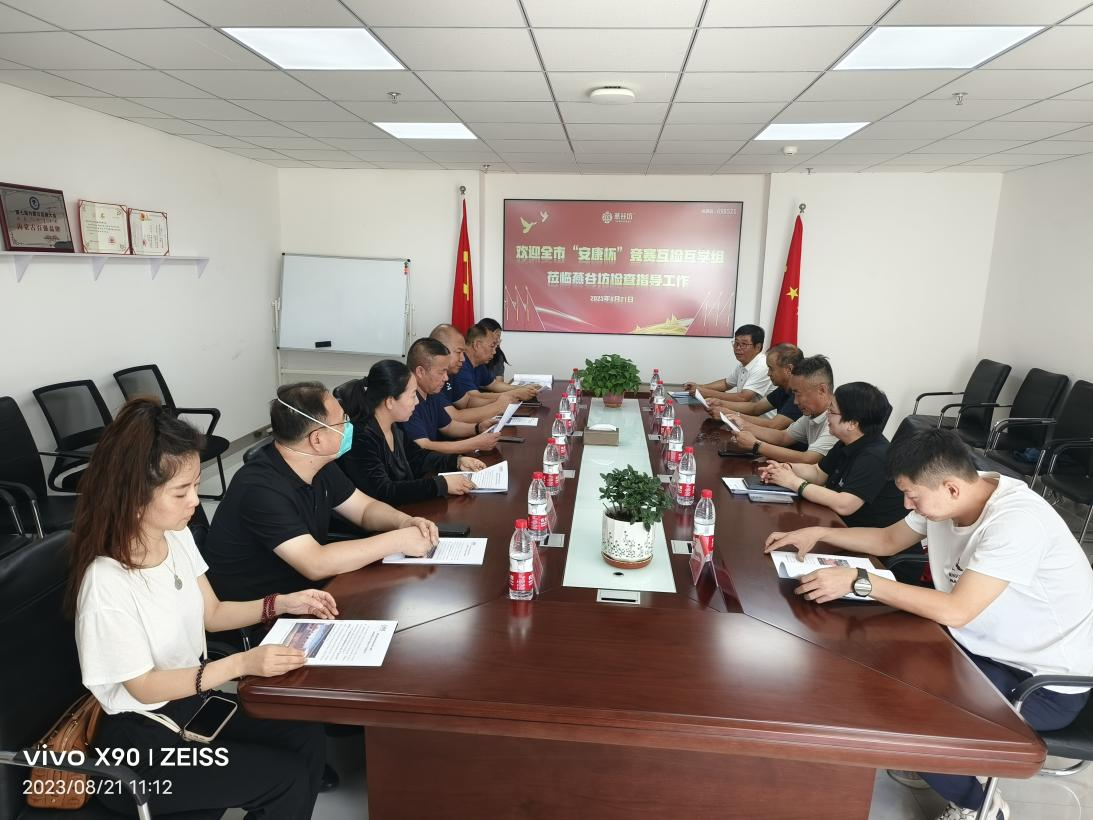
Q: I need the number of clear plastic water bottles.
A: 13